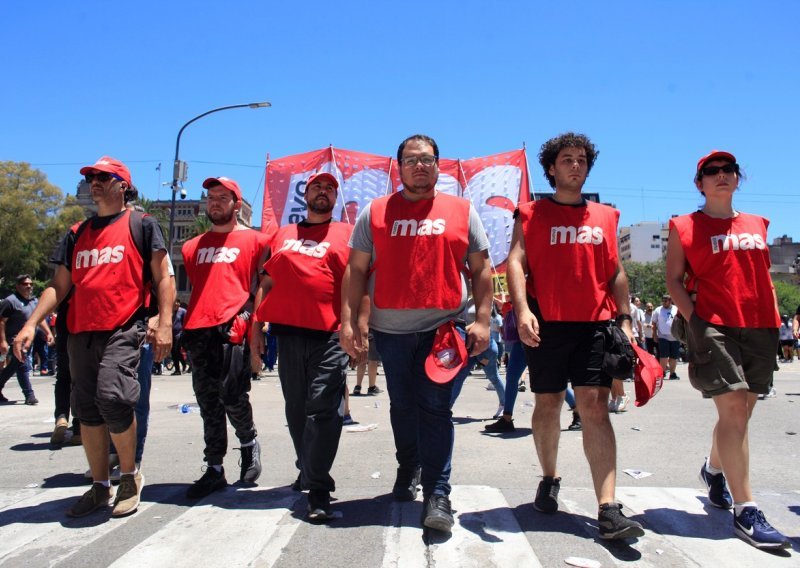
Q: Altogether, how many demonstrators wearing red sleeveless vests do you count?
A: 6